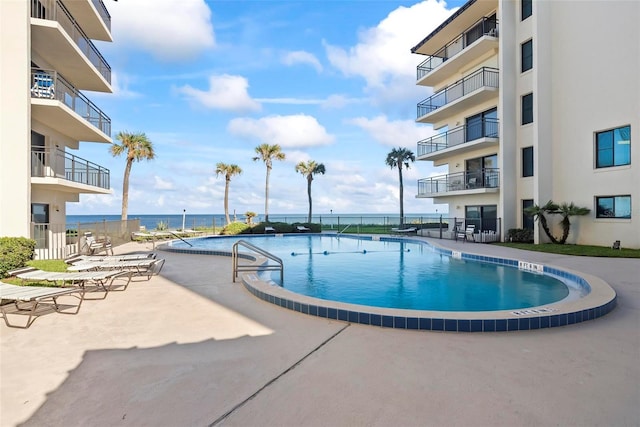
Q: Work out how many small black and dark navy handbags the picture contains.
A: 0